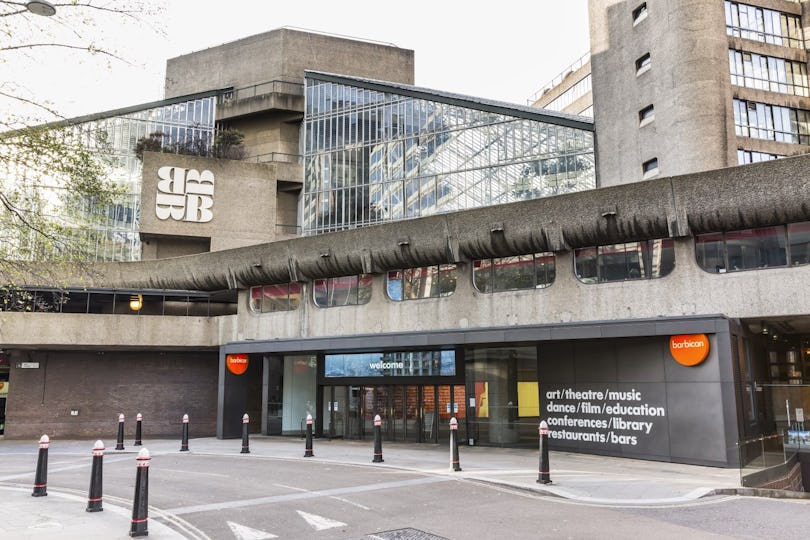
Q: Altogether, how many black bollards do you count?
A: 11